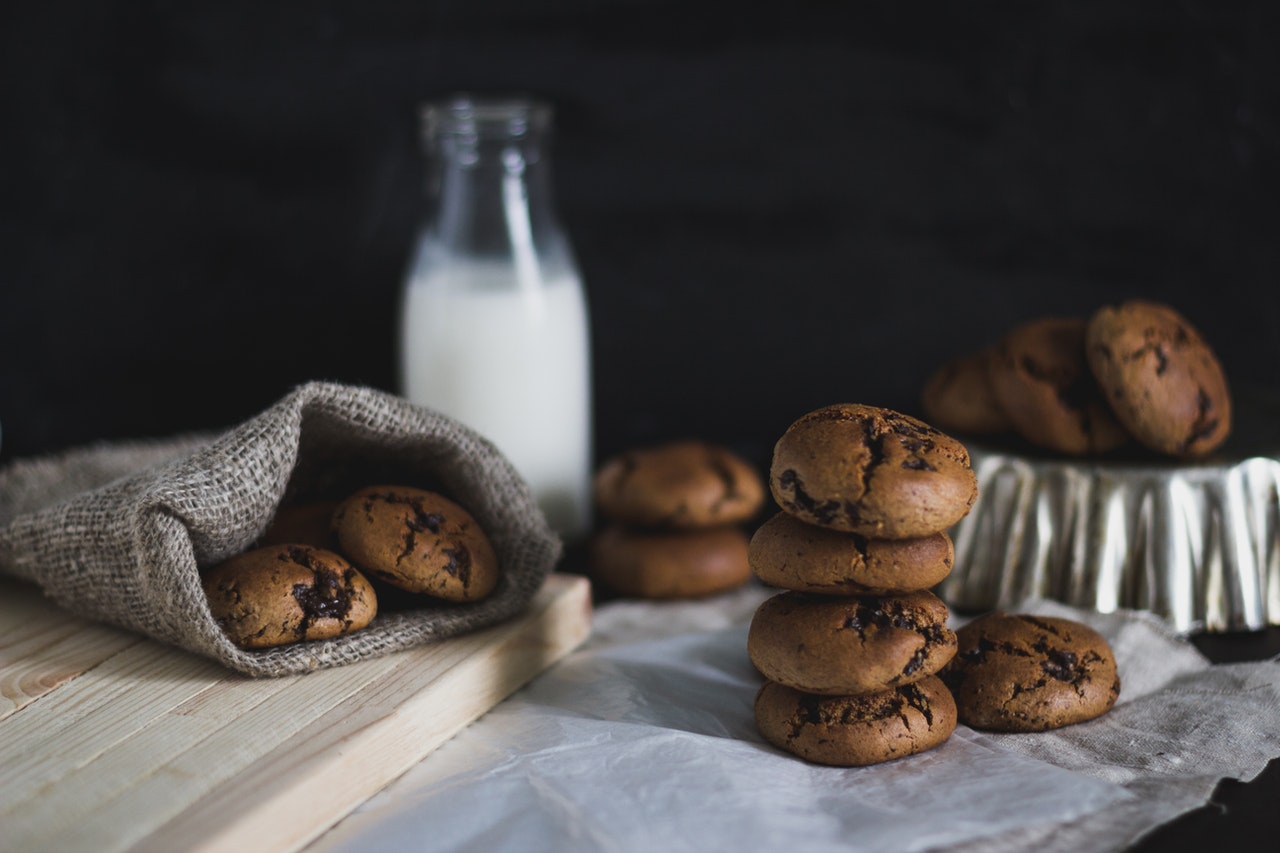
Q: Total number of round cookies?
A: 13